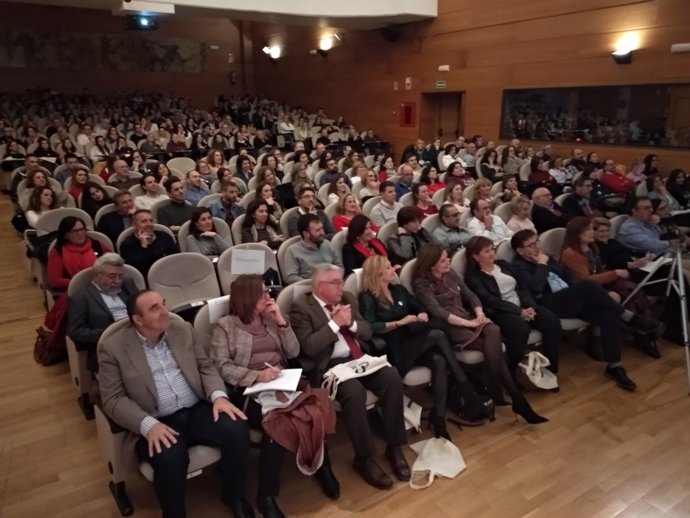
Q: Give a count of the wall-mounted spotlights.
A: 3